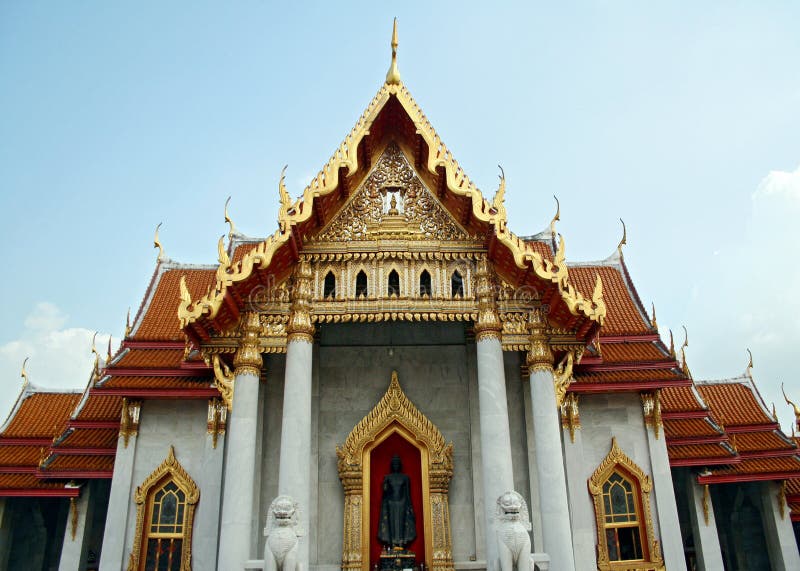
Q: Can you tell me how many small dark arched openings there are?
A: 5